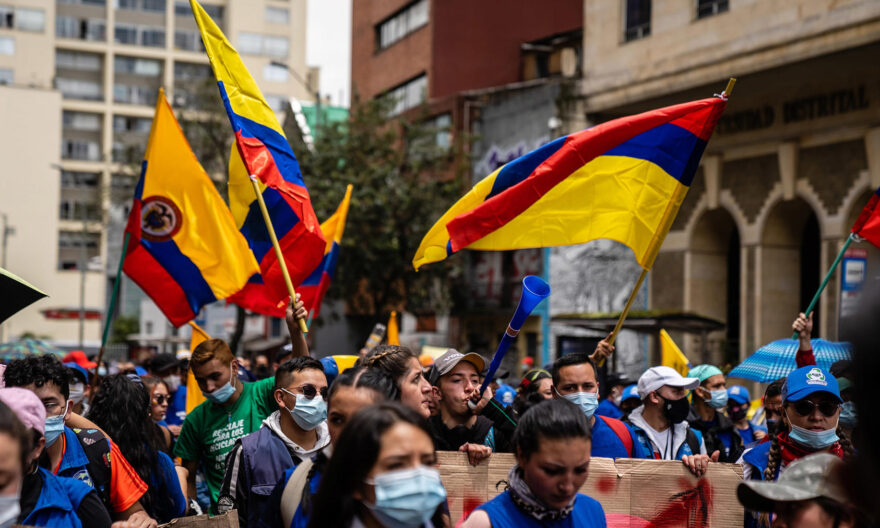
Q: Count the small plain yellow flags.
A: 3